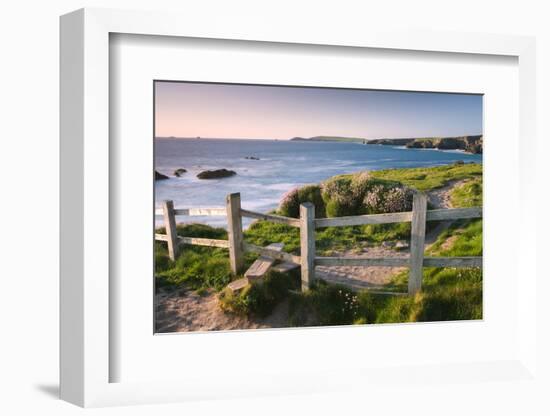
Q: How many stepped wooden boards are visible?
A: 2